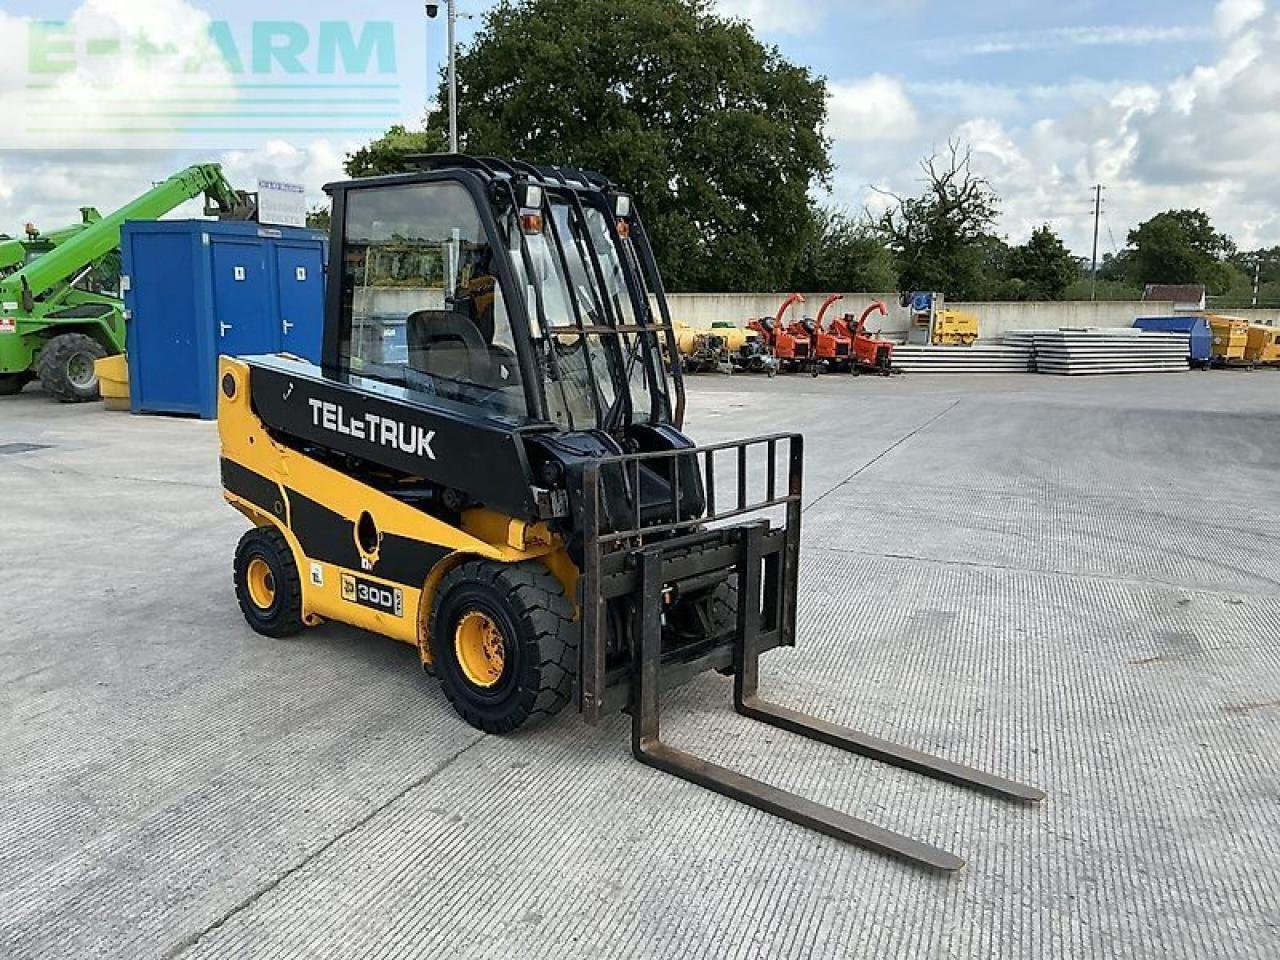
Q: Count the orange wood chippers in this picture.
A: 3